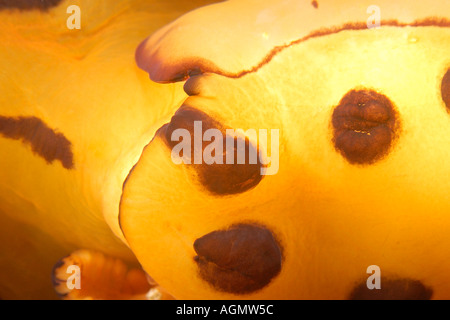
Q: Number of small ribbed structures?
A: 1